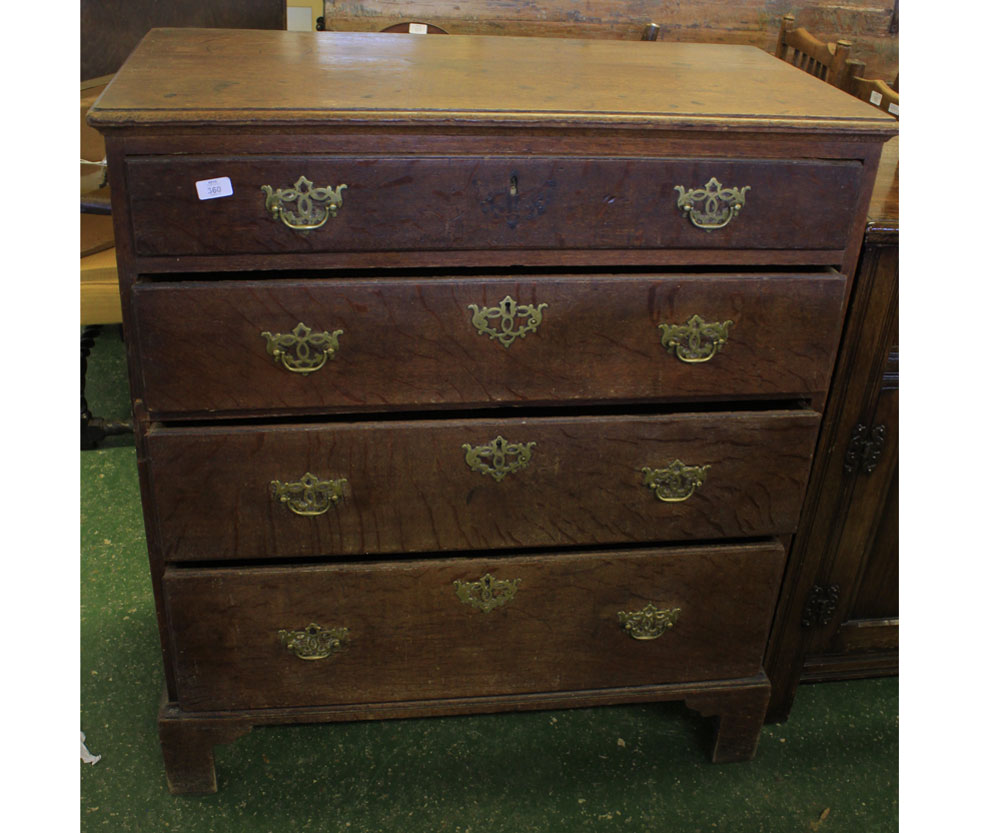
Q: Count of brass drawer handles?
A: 8